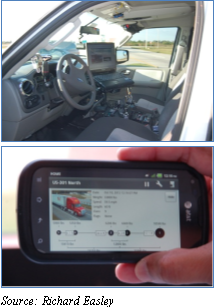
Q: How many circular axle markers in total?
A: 5